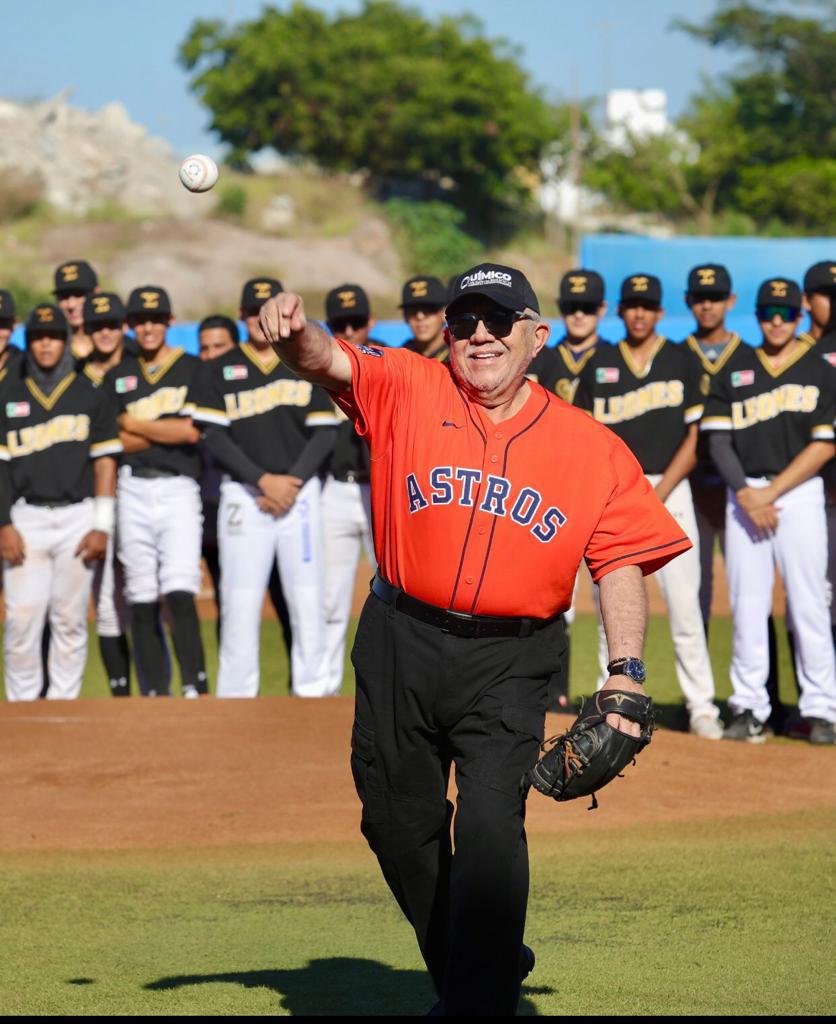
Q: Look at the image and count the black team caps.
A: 13